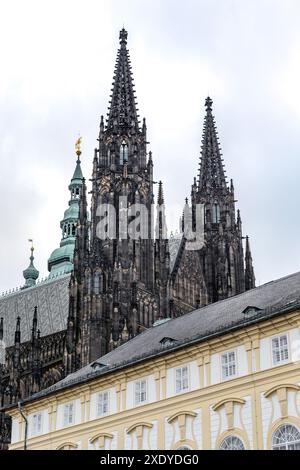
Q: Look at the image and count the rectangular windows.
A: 7